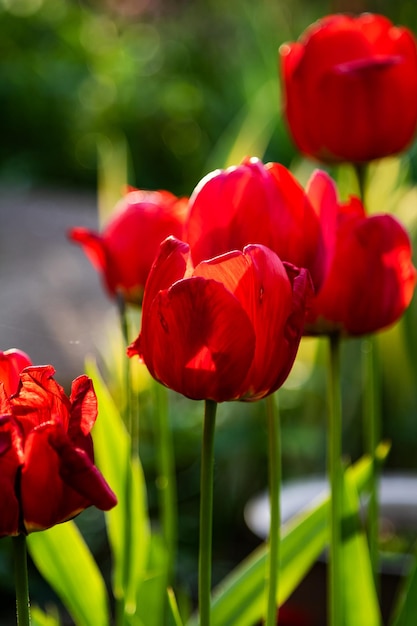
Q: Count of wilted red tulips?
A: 1